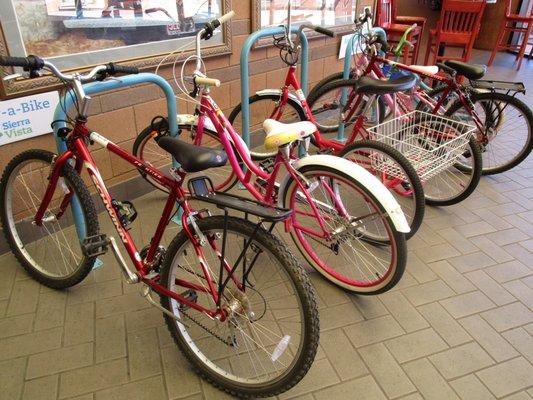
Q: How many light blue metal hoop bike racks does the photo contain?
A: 3